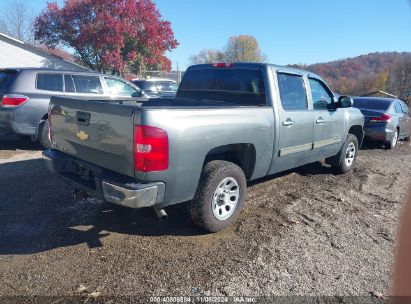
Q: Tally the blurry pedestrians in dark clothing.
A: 0